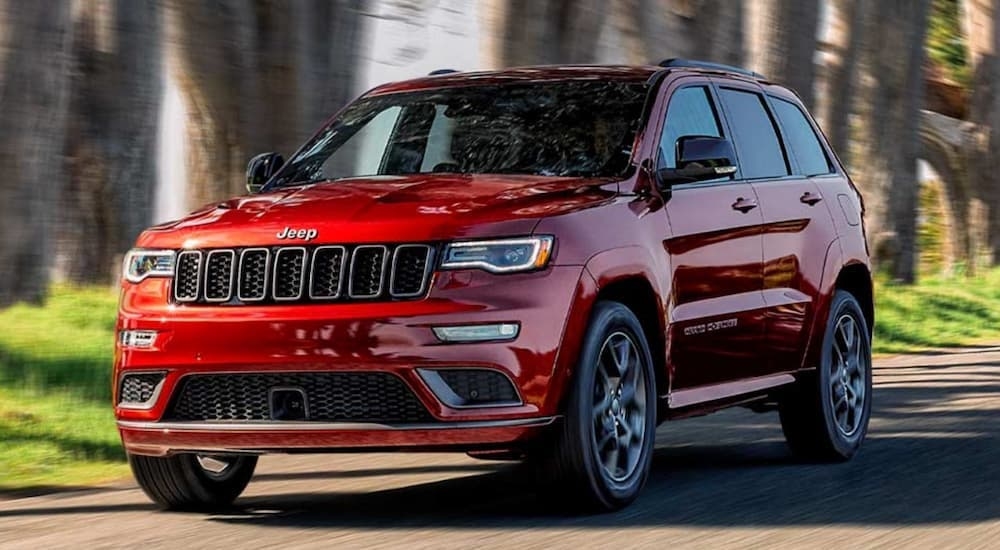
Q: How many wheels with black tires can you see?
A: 3